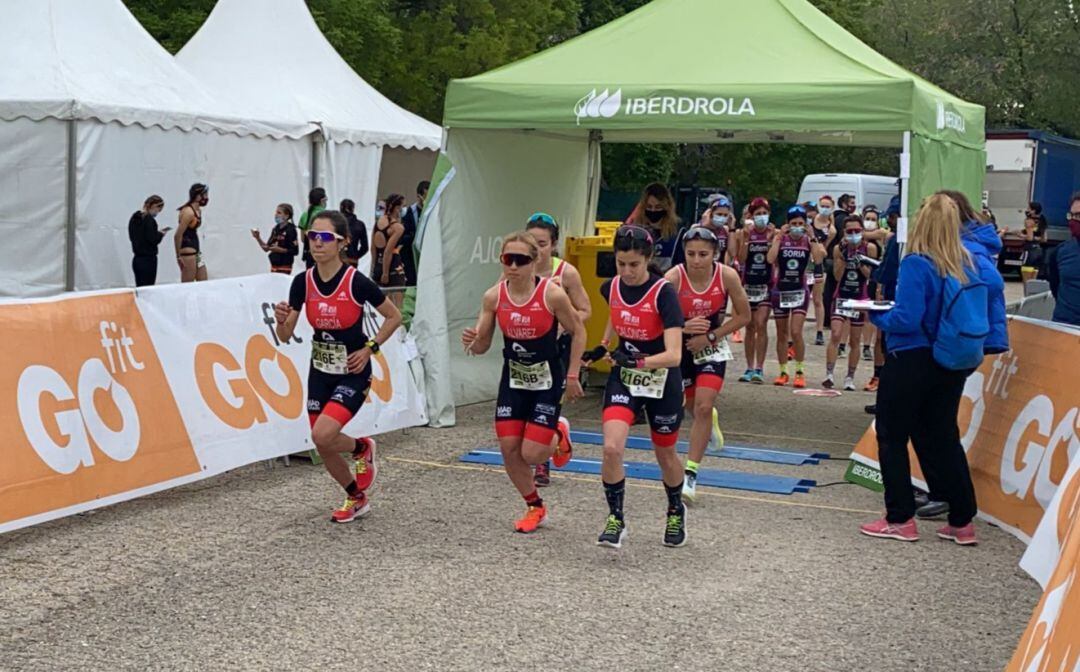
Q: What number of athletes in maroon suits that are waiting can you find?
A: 4